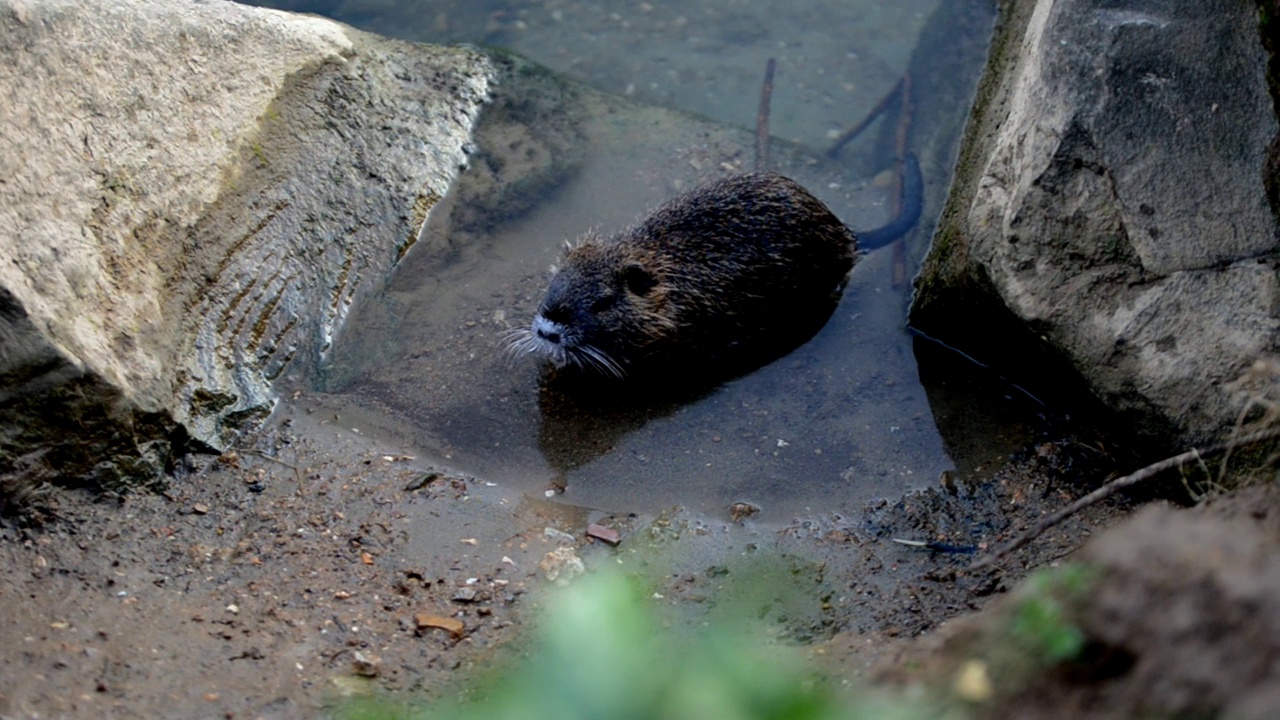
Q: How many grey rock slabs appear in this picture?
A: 2